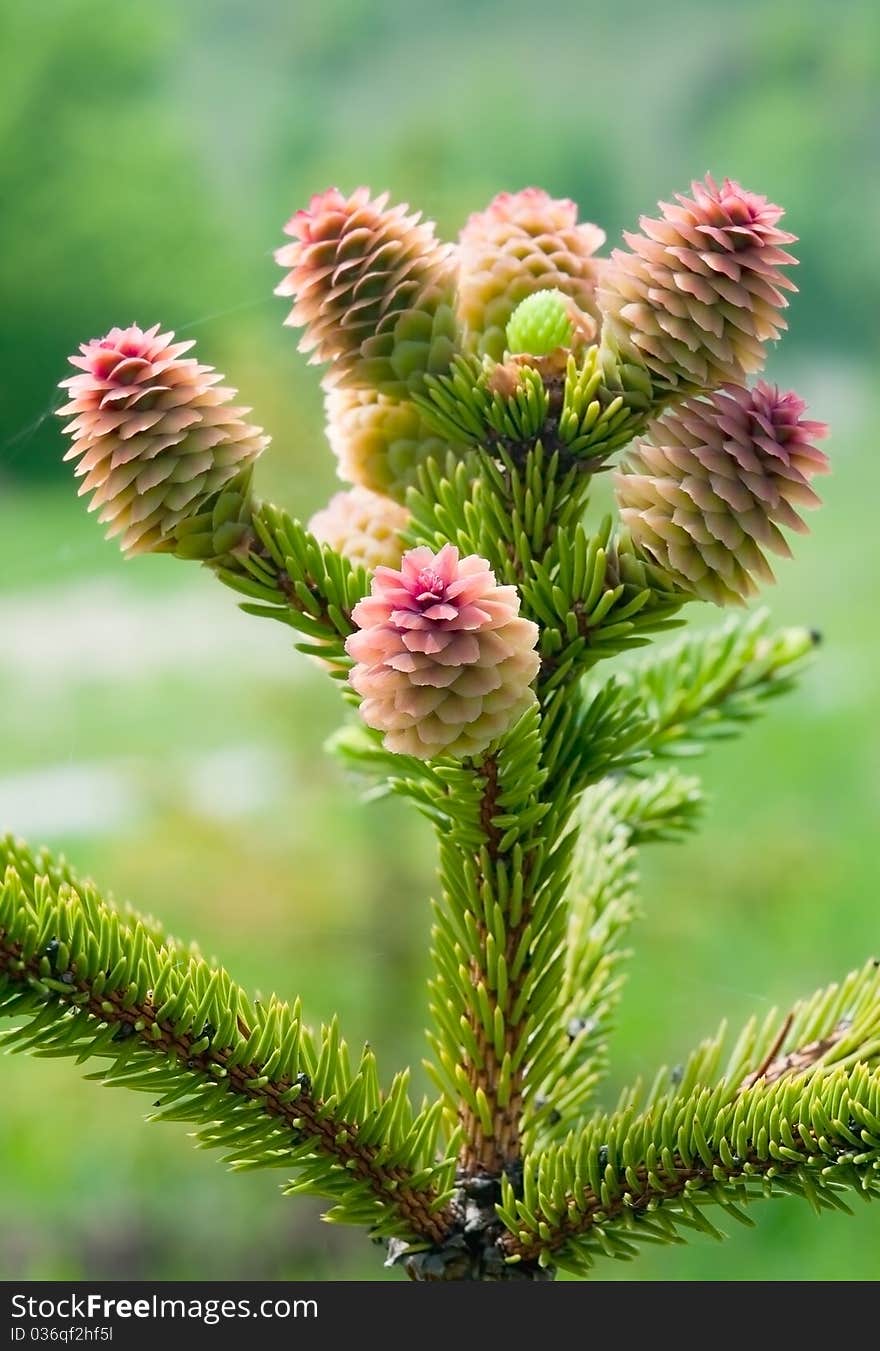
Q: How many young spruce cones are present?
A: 8